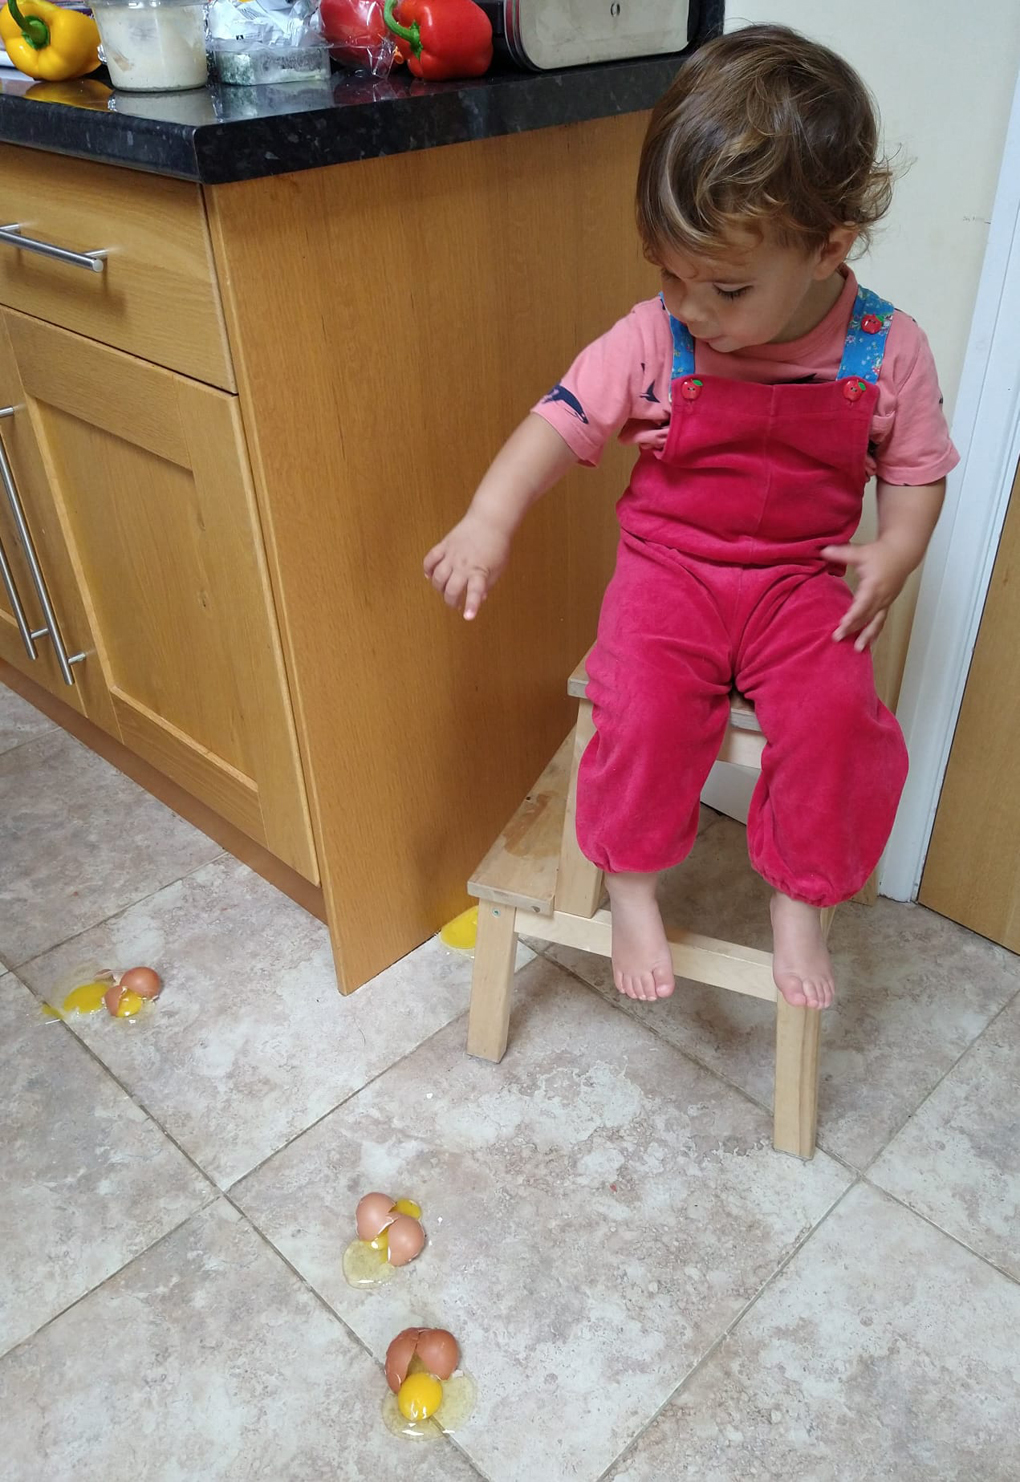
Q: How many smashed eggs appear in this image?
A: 4